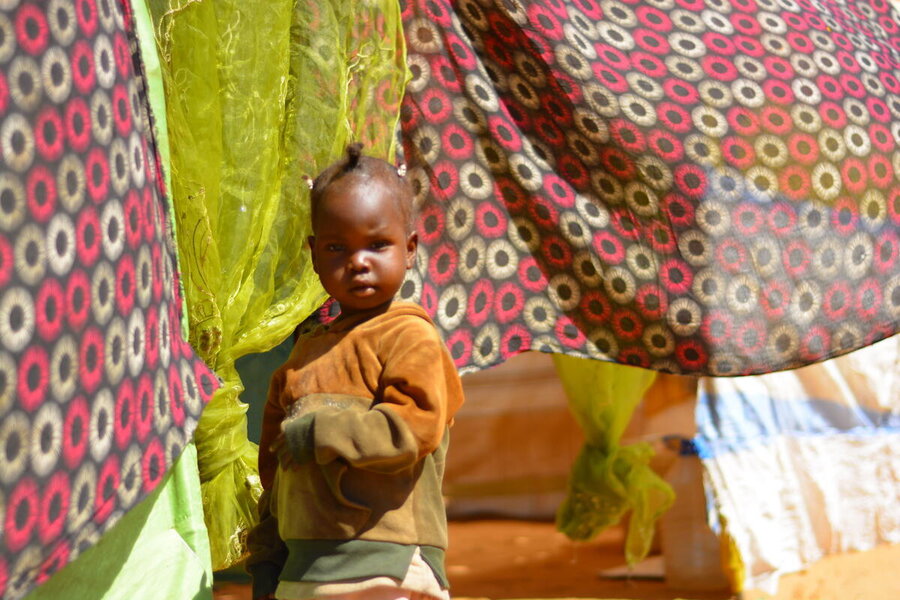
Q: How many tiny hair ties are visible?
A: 2